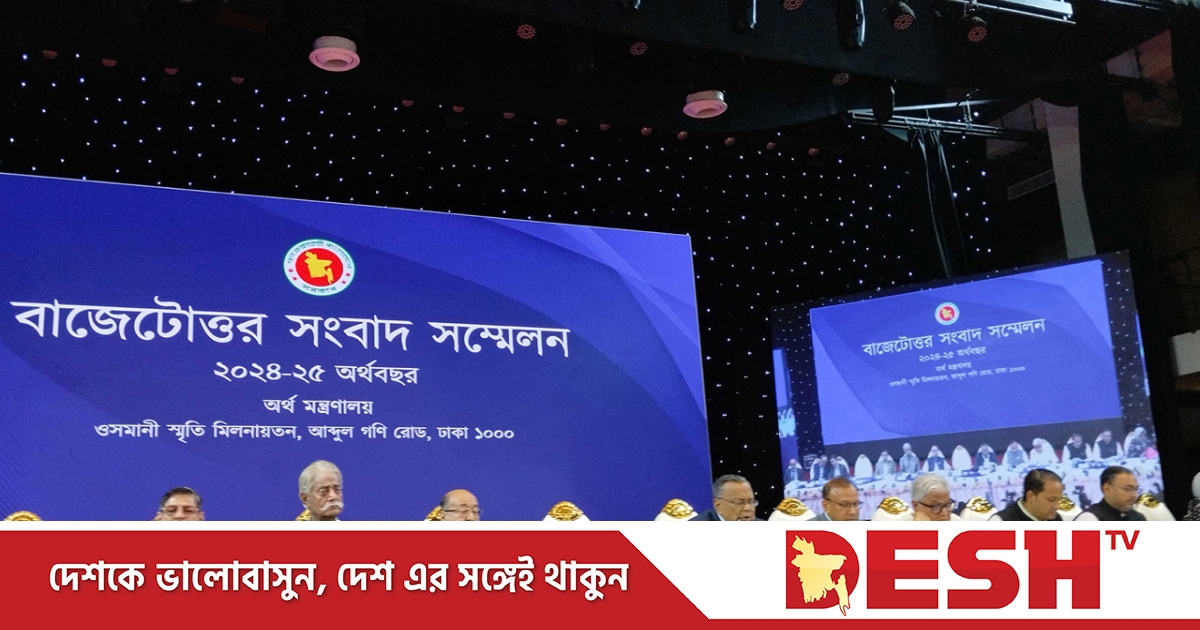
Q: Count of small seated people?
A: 12